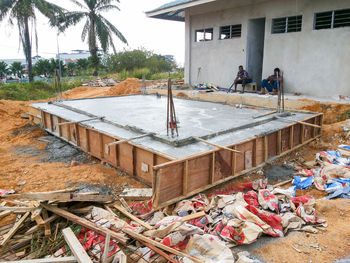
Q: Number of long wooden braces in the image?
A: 4